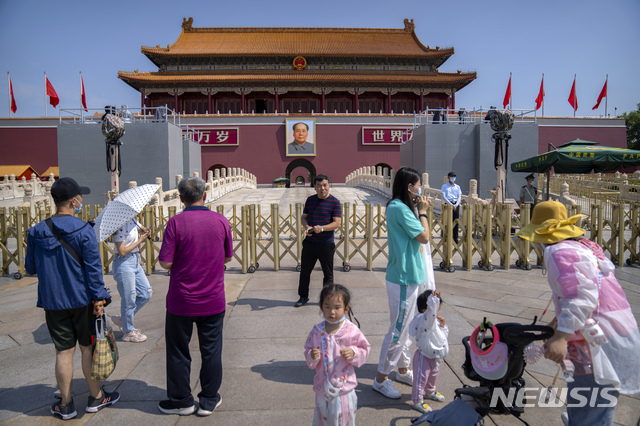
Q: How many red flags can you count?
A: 7